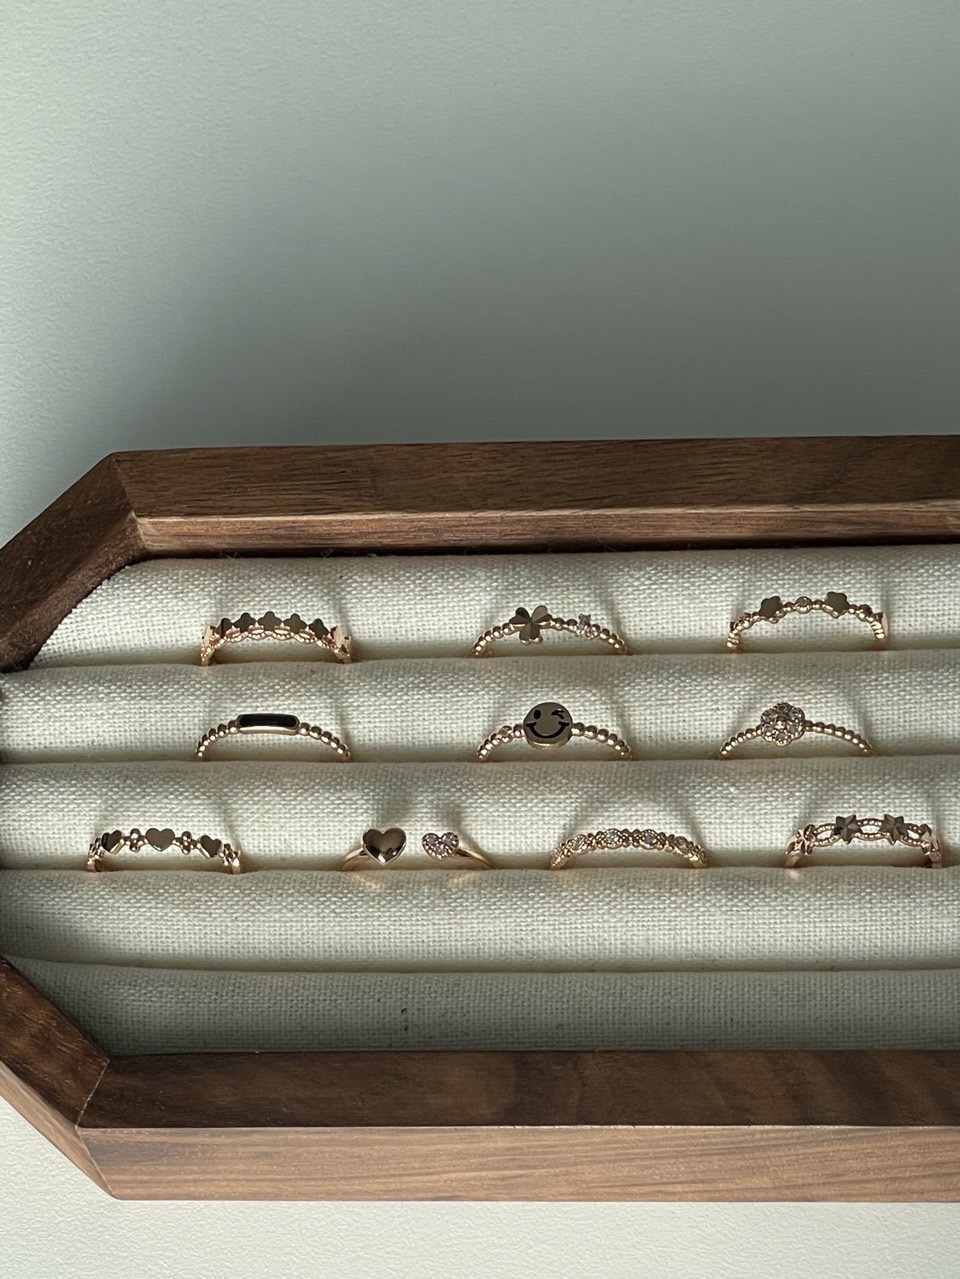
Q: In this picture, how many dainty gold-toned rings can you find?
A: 10